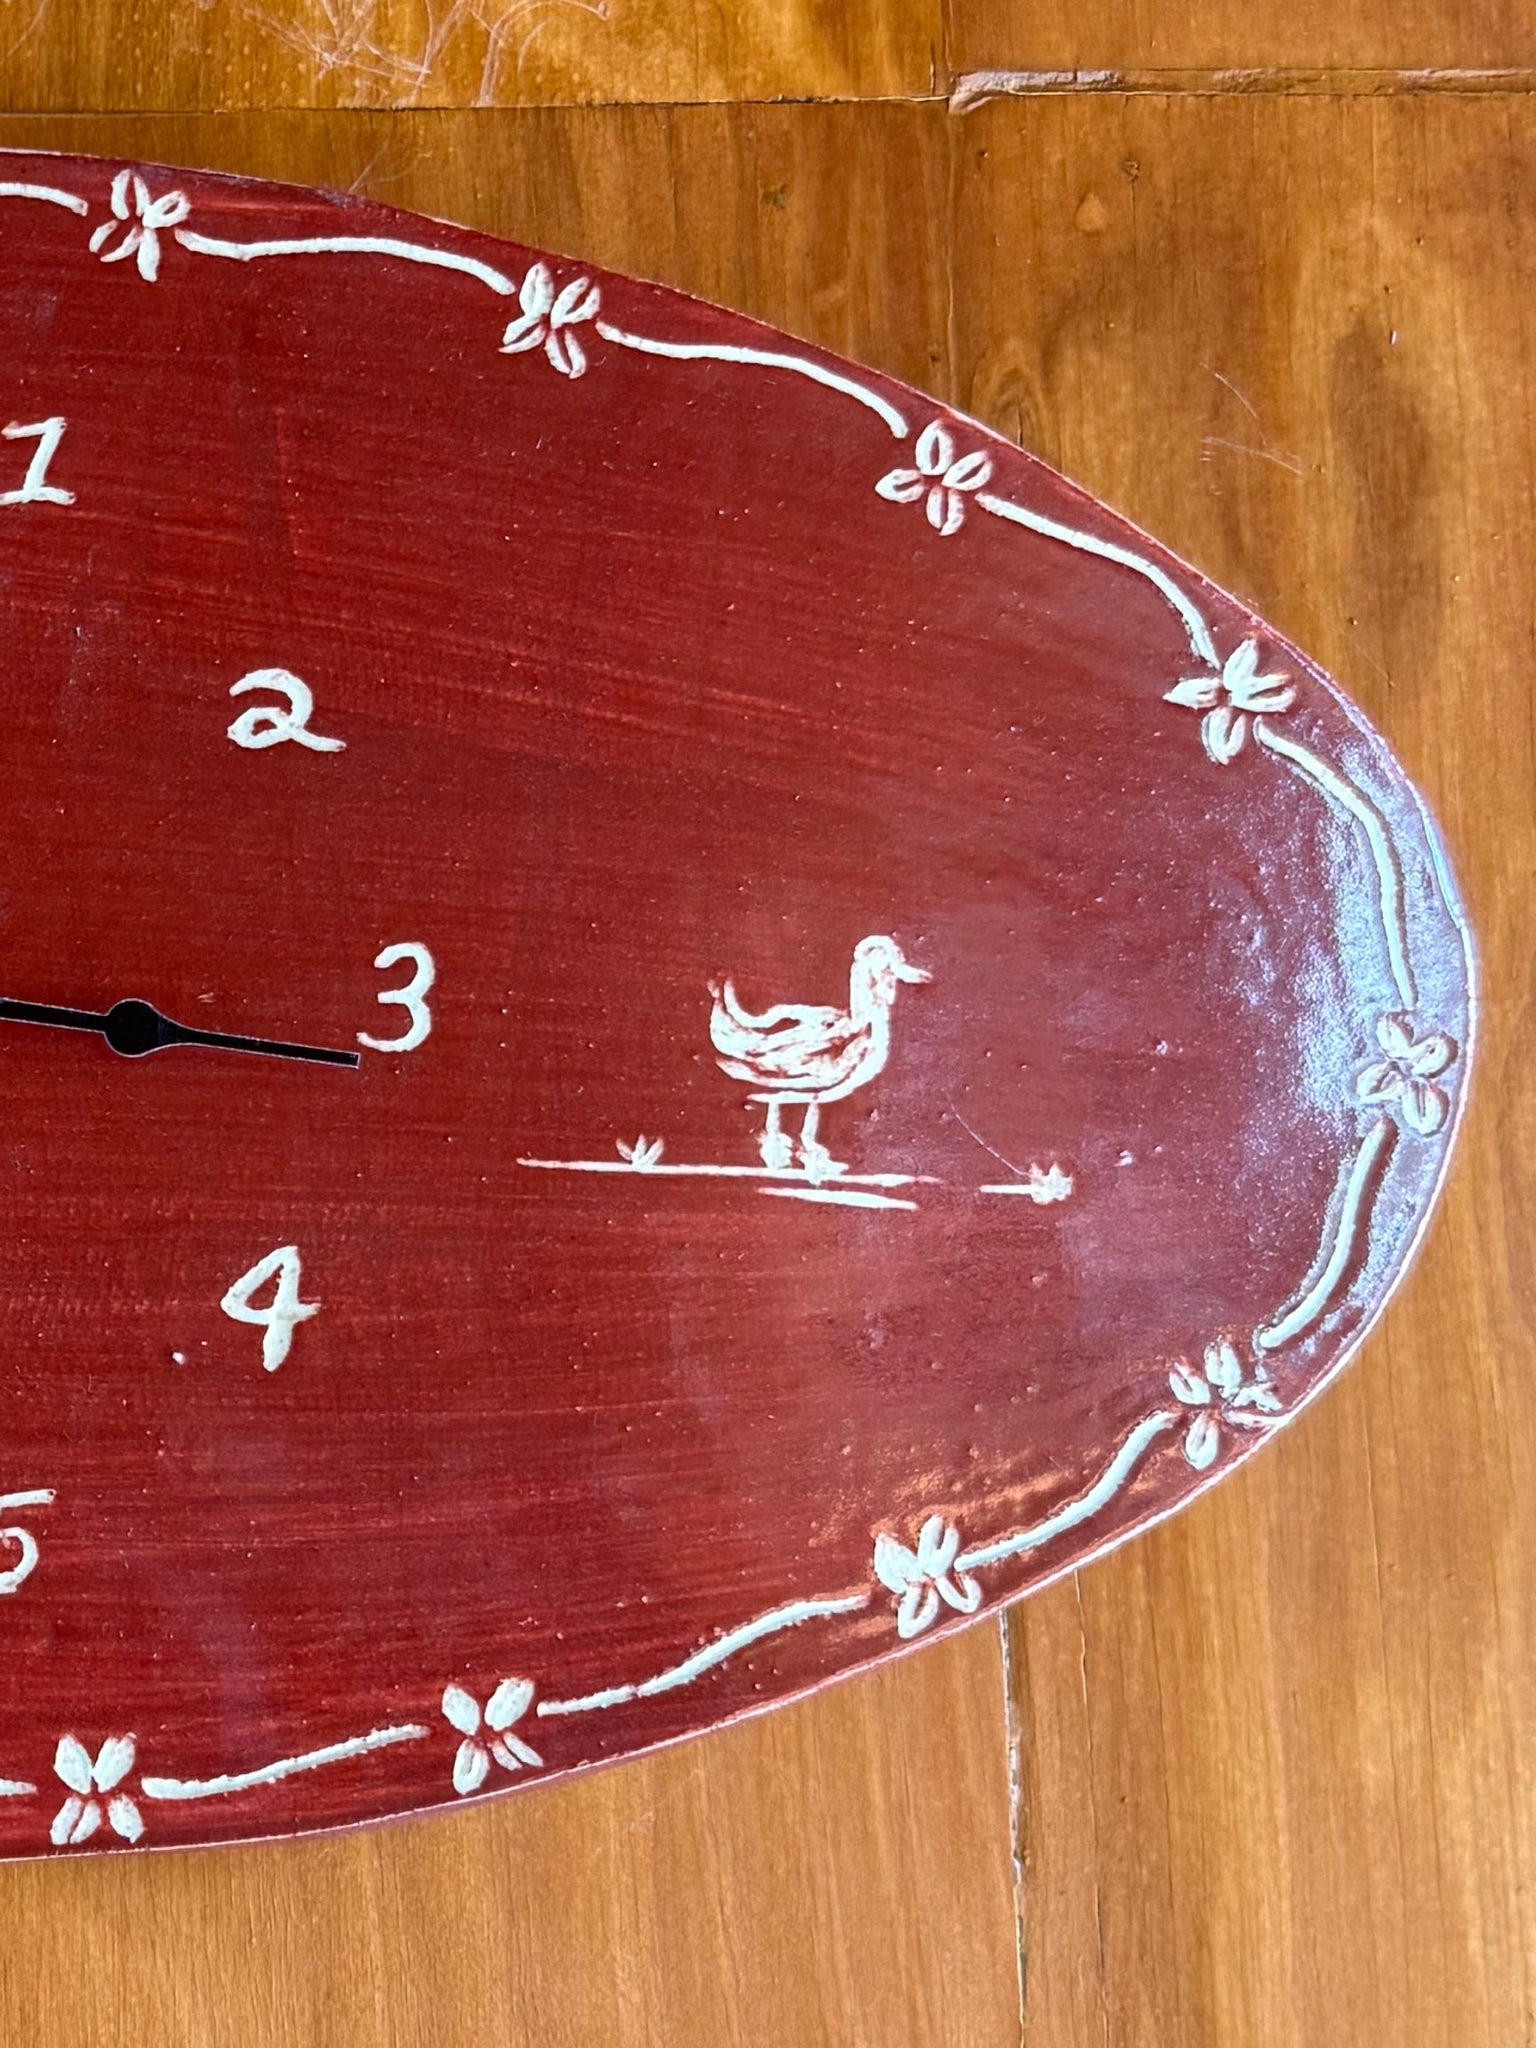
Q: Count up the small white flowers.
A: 9